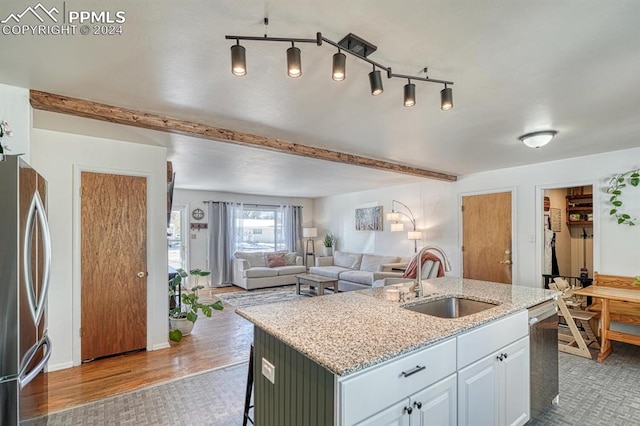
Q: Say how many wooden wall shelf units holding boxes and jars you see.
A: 1